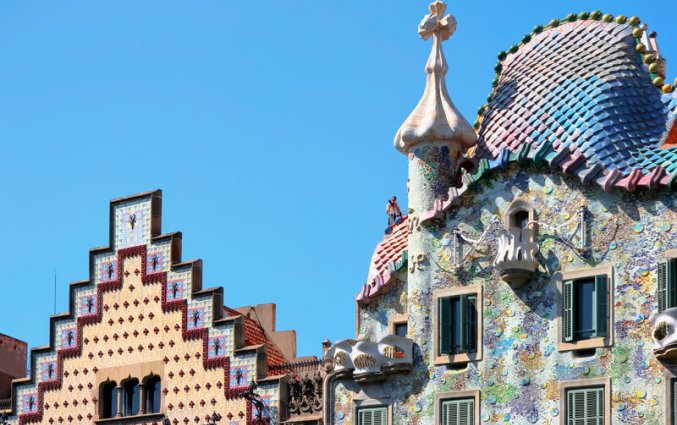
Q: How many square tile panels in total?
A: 12